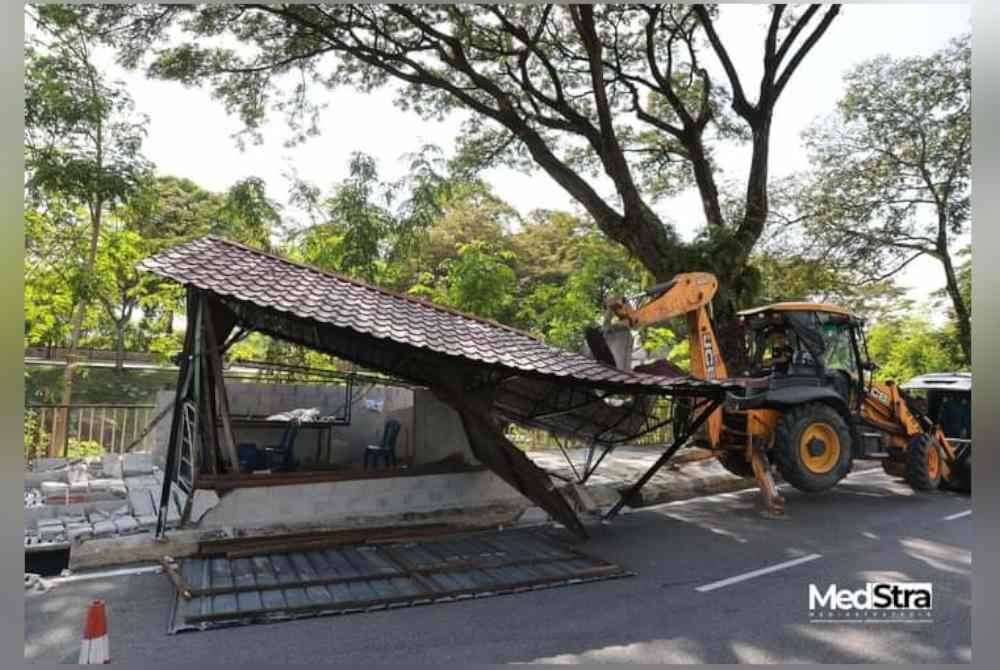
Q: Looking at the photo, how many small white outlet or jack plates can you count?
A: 0